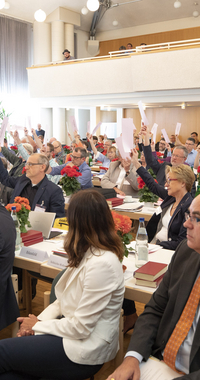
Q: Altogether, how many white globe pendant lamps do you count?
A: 8